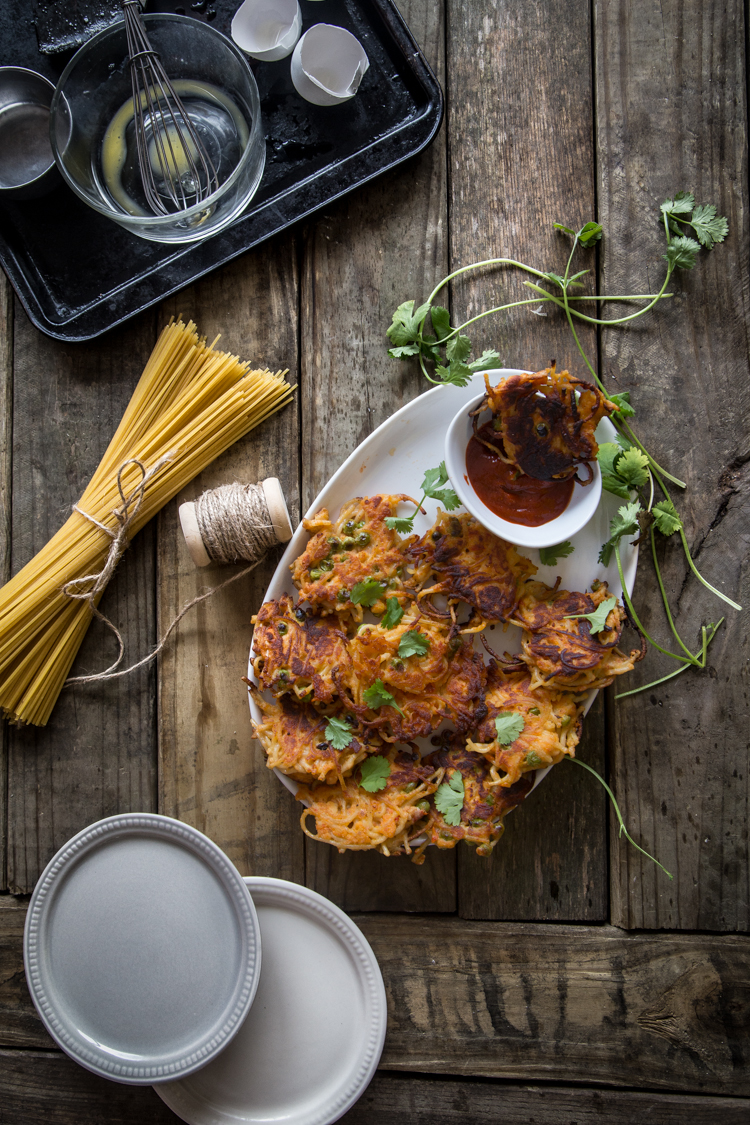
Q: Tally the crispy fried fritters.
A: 10